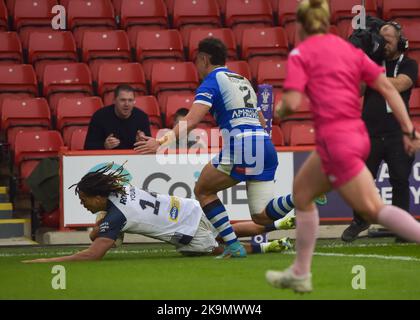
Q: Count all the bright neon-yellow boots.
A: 2